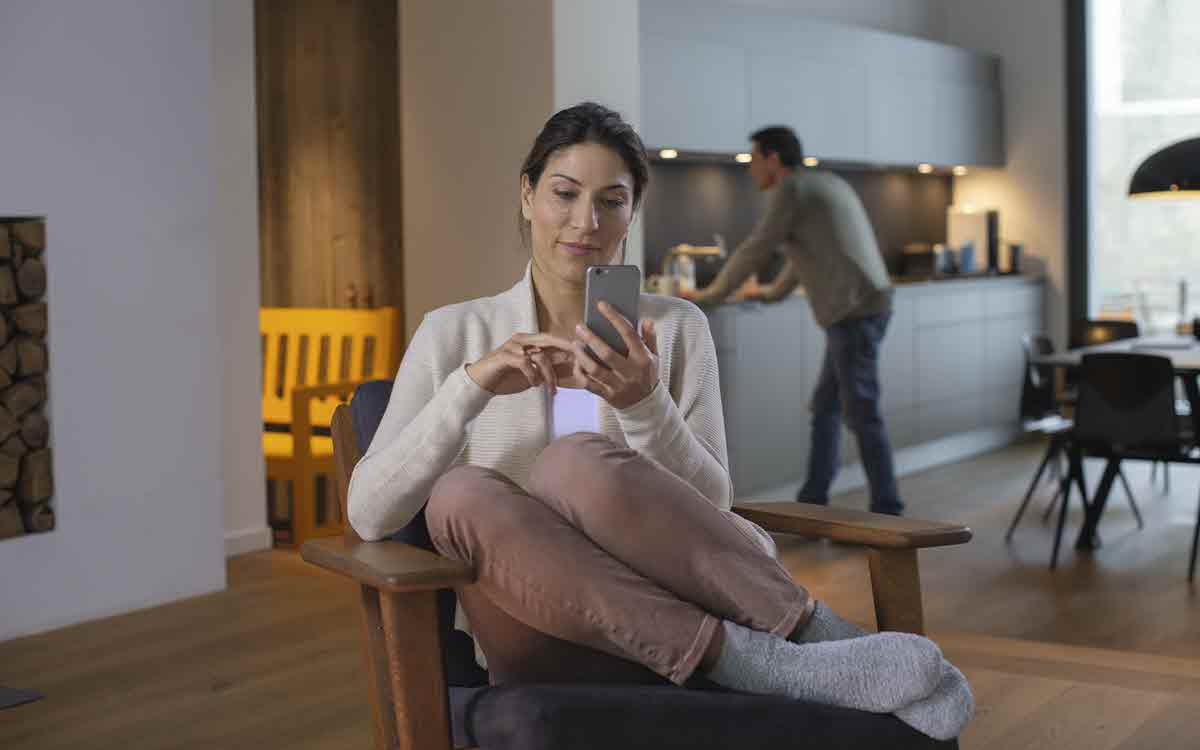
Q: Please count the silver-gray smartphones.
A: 1